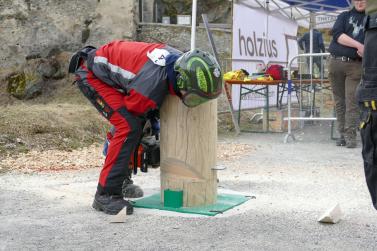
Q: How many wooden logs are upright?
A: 1